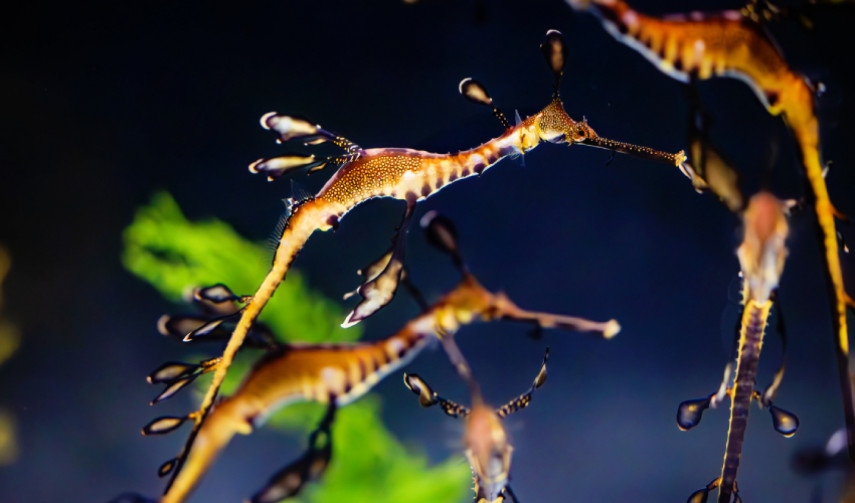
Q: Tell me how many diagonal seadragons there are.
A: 3